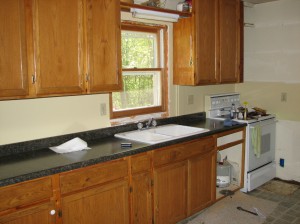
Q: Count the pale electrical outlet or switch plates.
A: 3